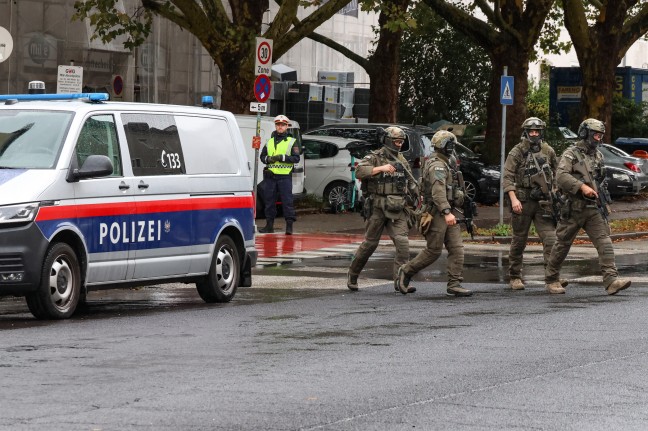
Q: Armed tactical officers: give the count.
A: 4